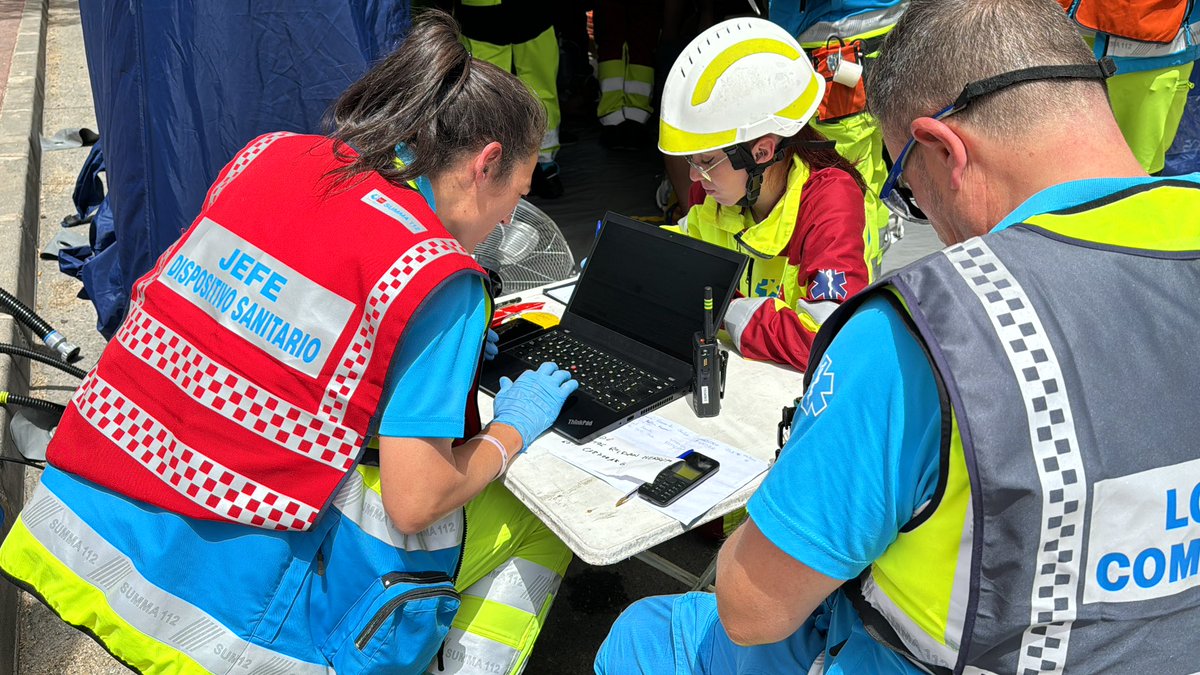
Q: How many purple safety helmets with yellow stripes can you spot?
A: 0